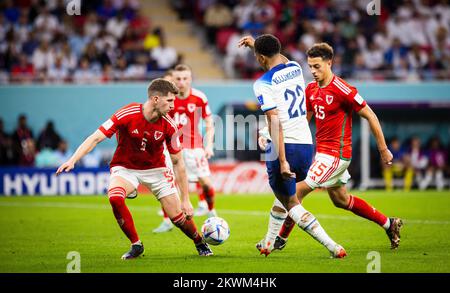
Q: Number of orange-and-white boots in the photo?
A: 2